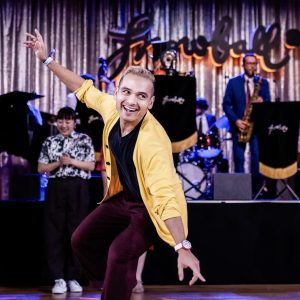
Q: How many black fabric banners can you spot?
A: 3